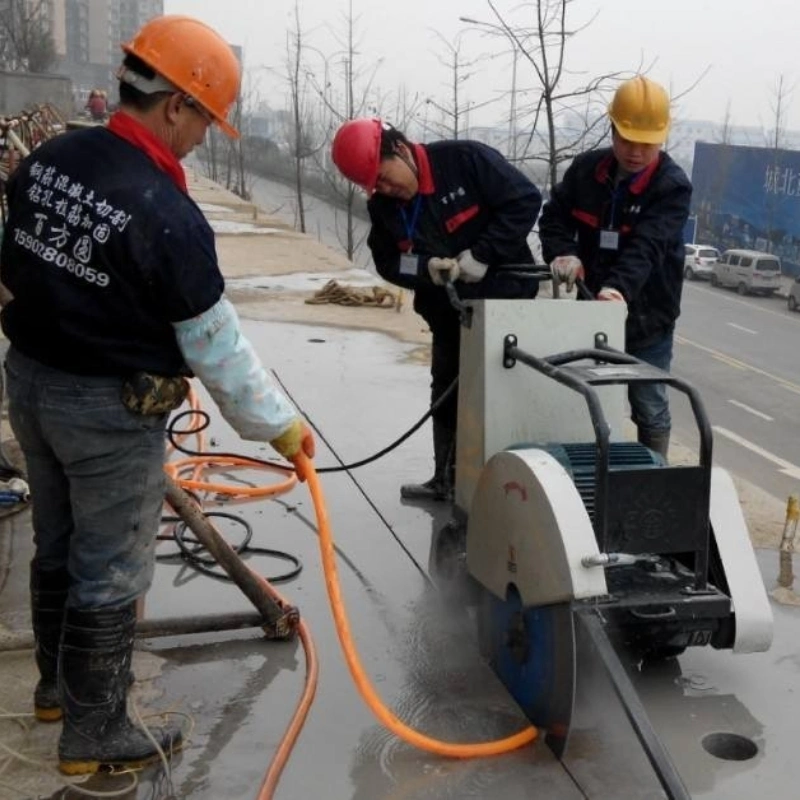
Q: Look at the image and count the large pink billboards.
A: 0